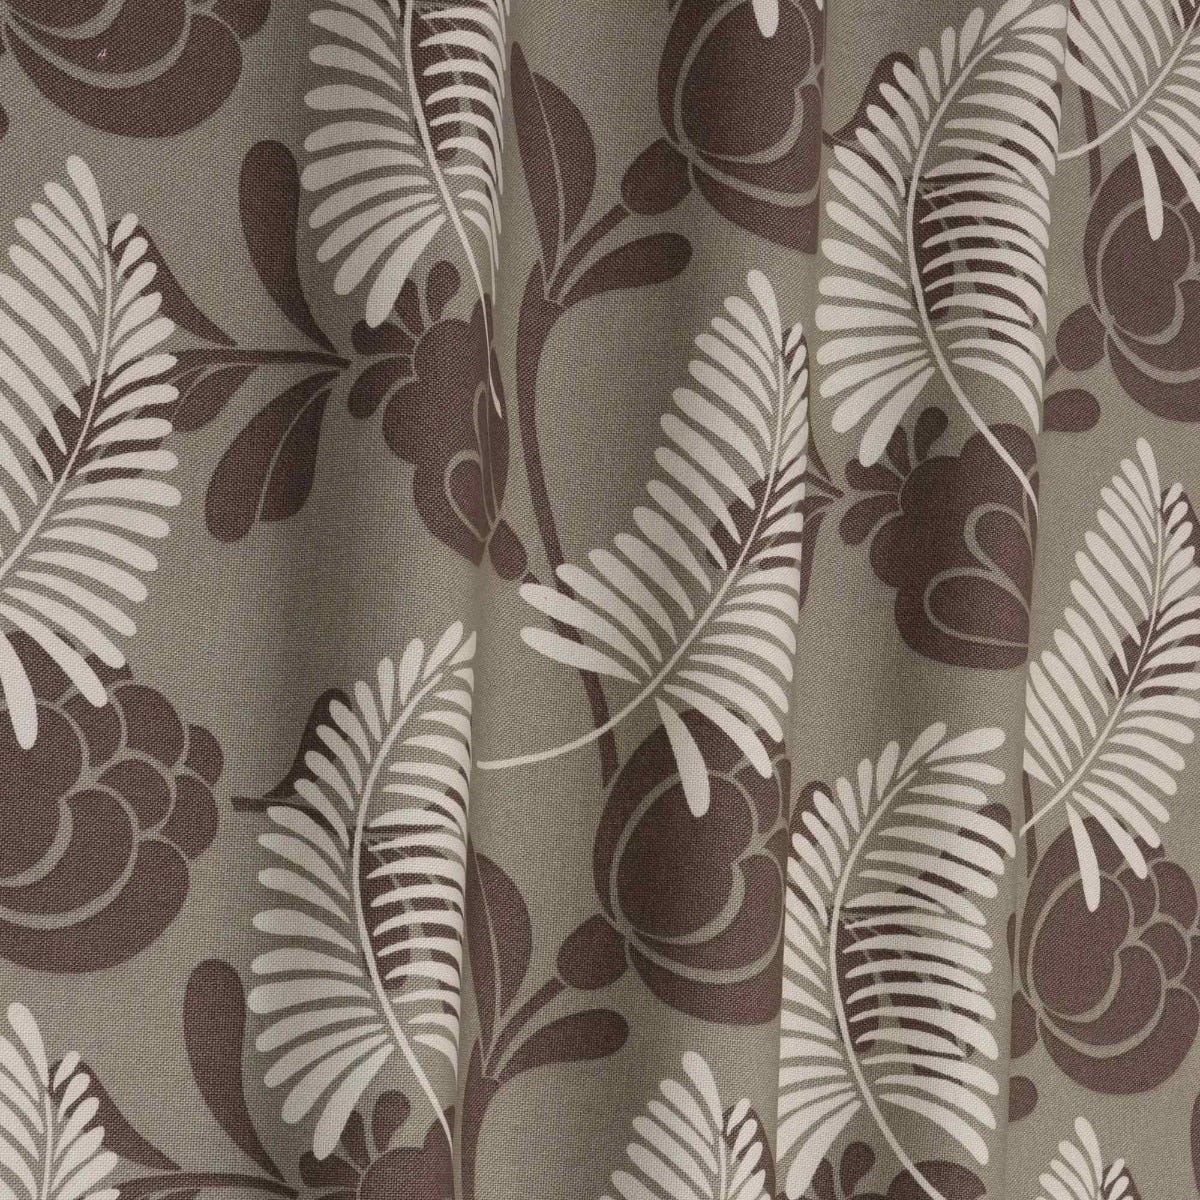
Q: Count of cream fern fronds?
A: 11